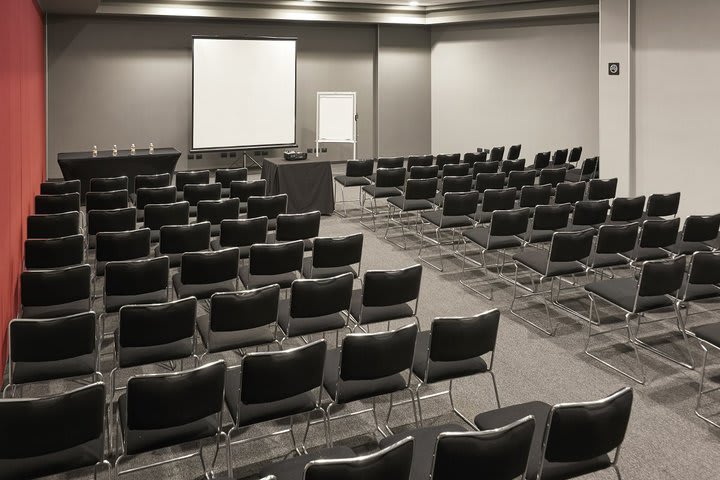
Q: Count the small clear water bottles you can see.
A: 4